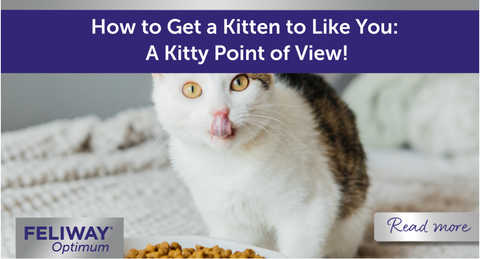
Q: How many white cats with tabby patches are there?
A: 1